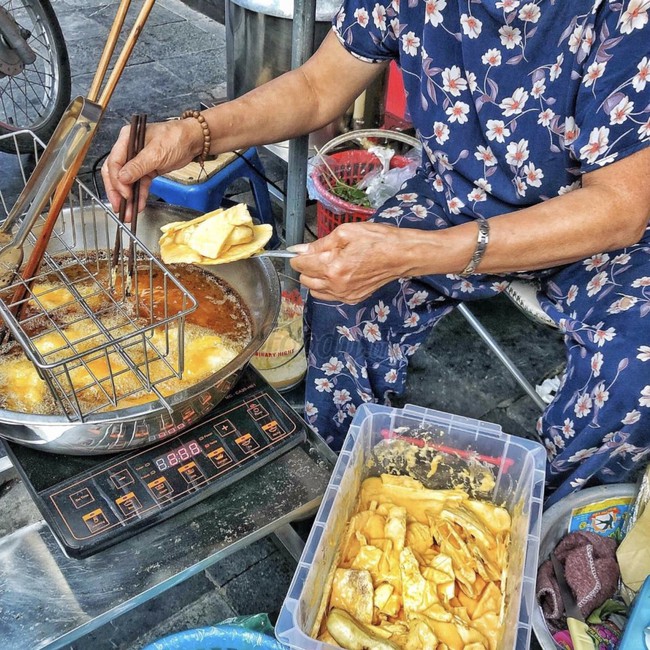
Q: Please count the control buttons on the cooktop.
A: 11